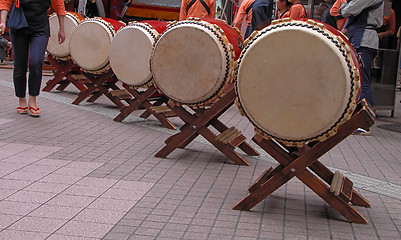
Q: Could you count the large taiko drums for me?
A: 5